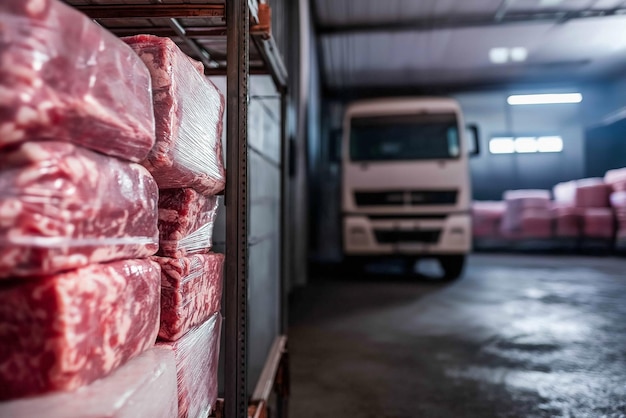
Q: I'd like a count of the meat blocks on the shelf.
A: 8